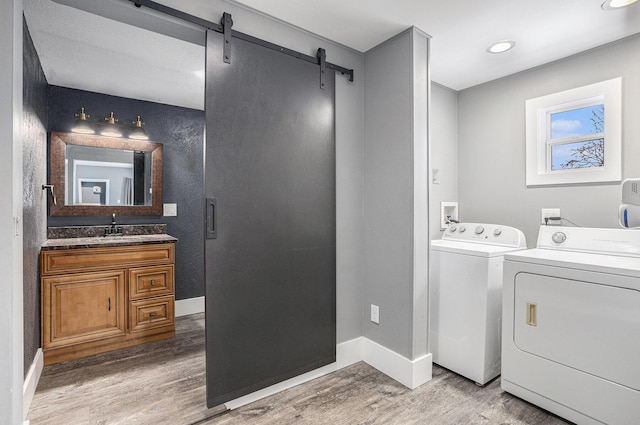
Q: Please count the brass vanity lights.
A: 3